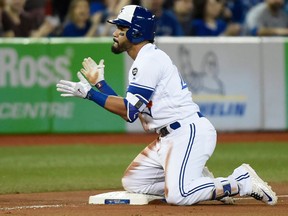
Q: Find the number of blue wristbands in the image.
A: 2